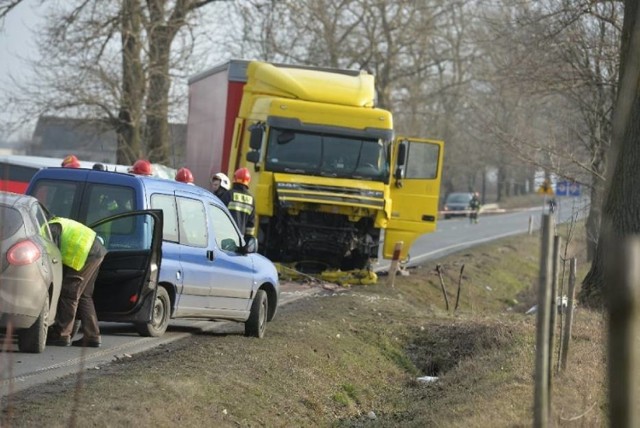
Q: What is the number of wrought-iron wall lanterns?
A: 0